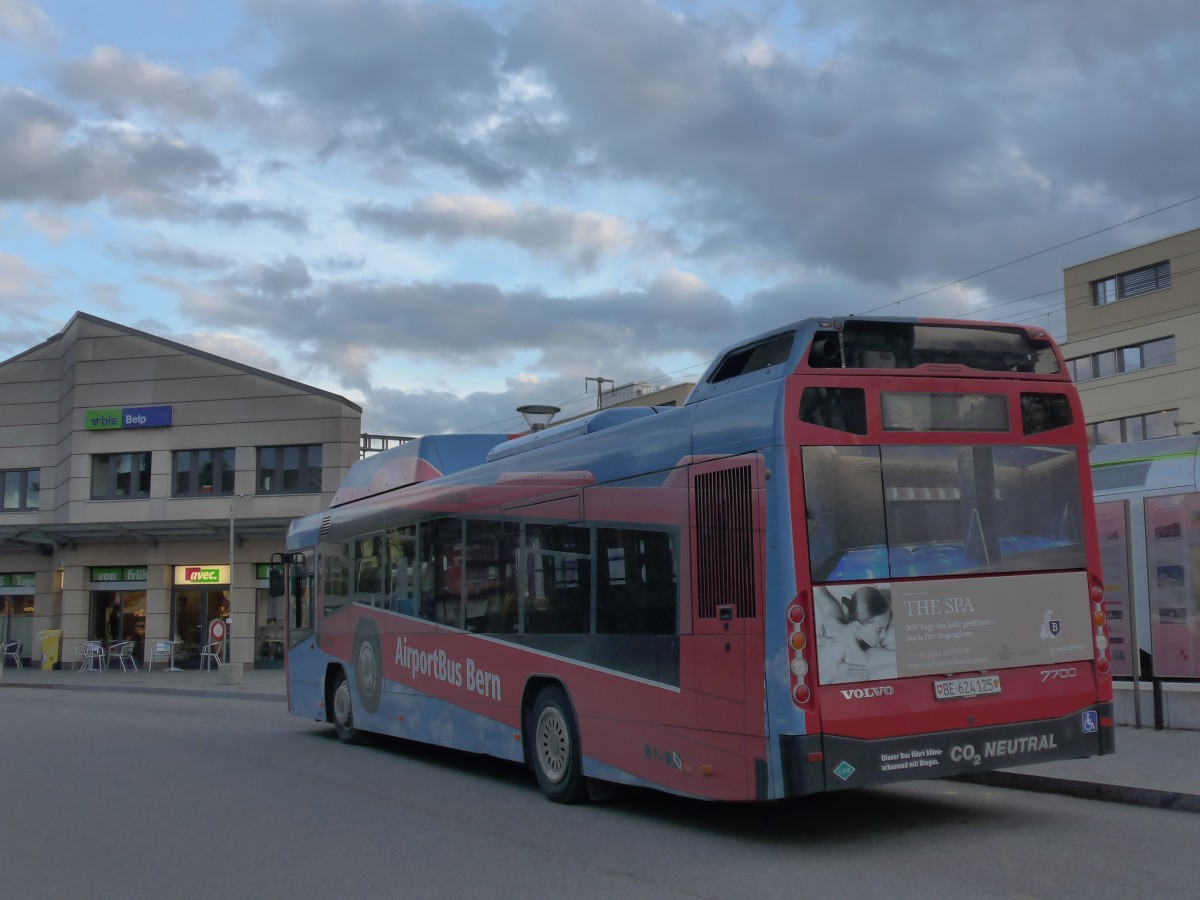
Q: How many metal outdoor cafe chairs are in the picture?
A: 6